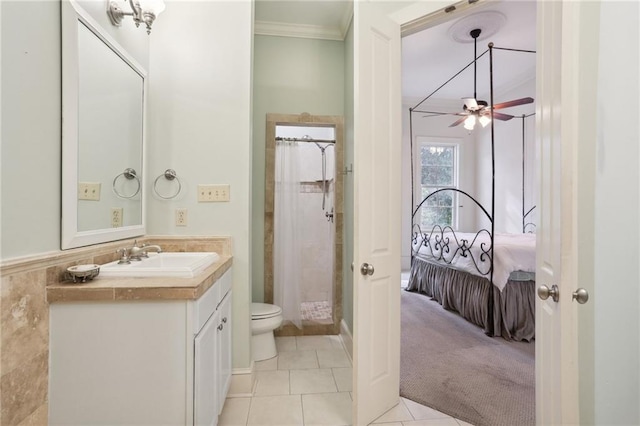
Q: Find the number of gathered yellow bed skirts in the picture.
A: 0